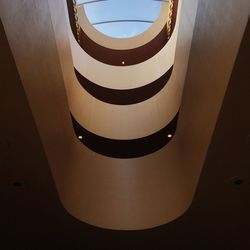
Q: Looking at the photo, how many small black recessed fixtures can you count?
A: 2